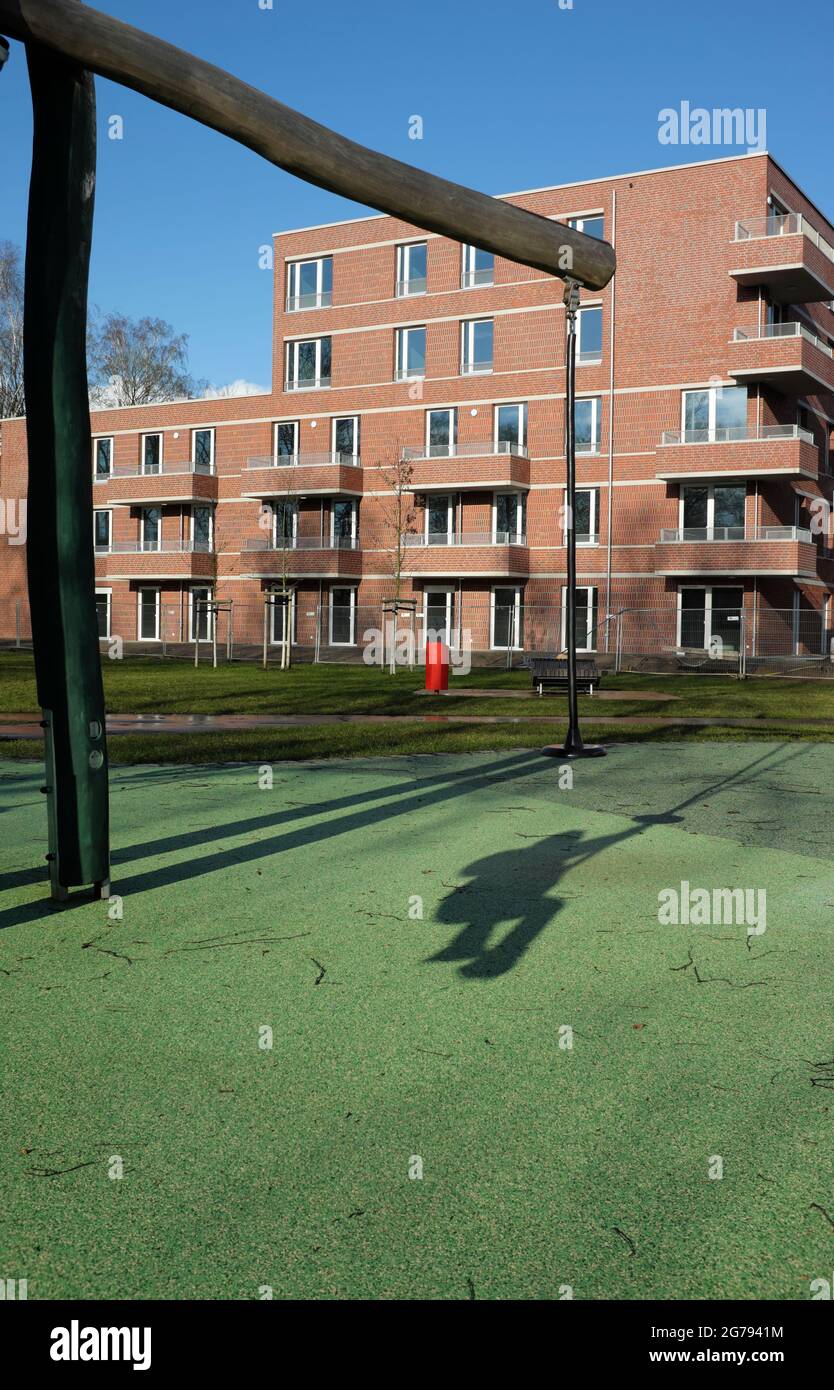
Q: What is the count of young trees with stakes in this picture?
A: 3